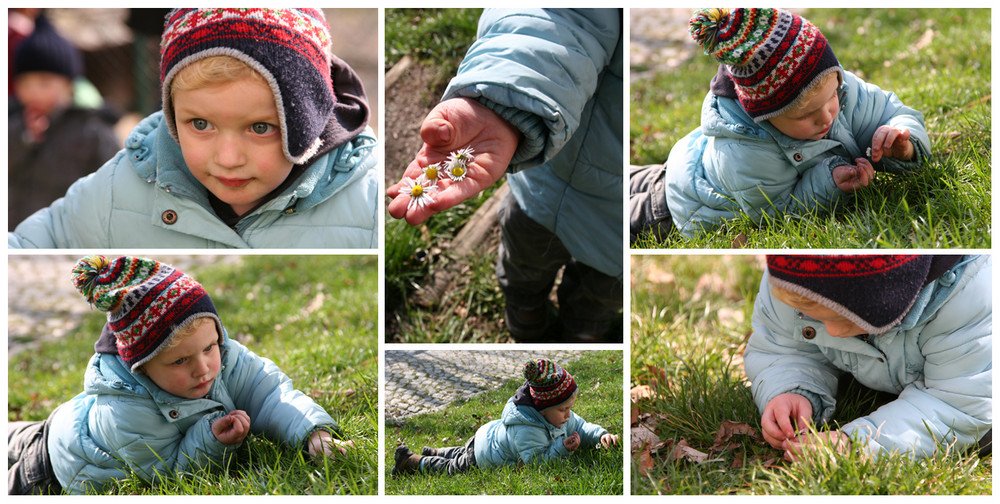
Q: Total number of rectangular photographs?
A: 6